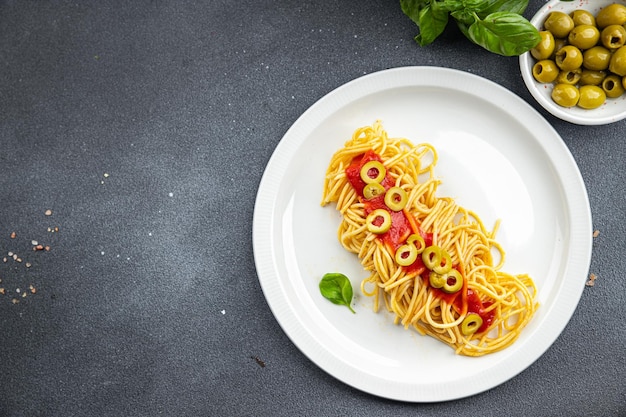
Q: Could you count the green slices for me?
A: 11